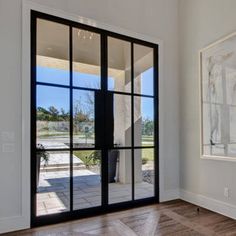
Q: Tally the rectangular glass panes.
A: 12